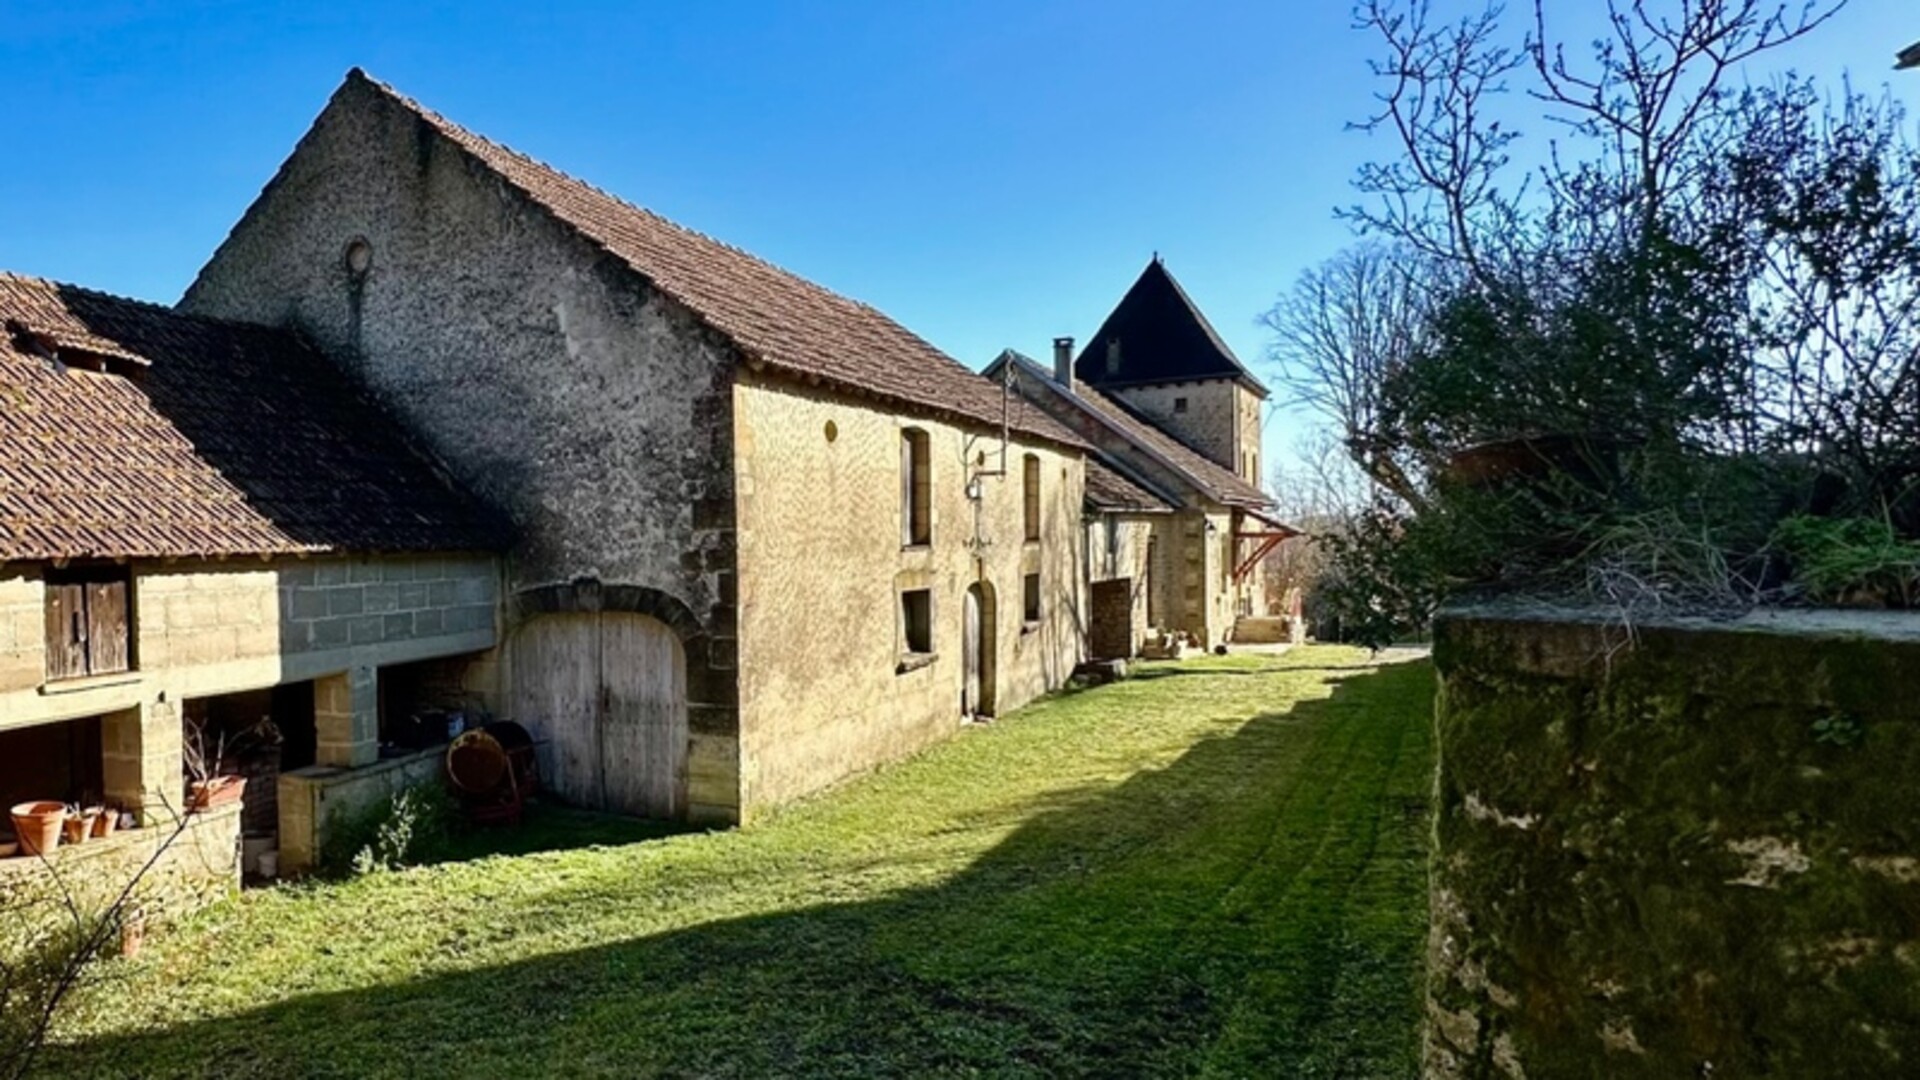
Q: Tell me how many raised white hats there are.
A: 0